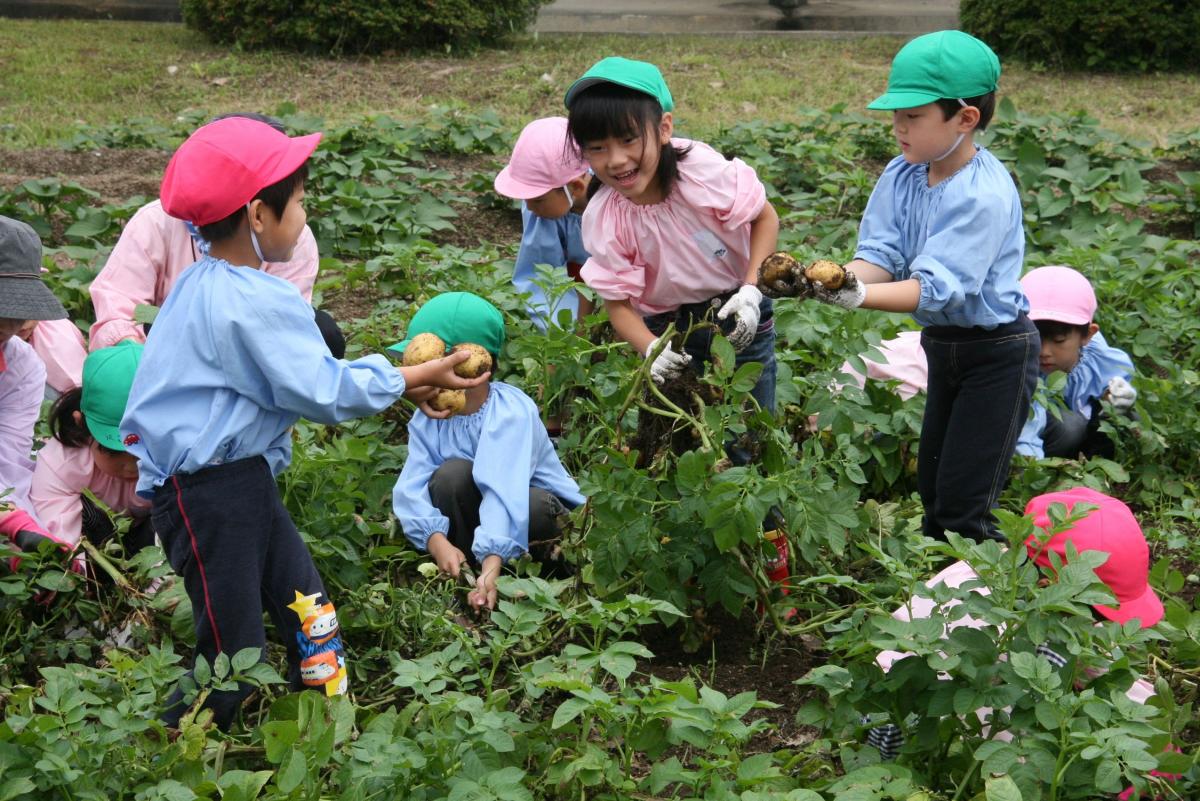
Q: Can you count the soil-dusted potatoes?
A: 5